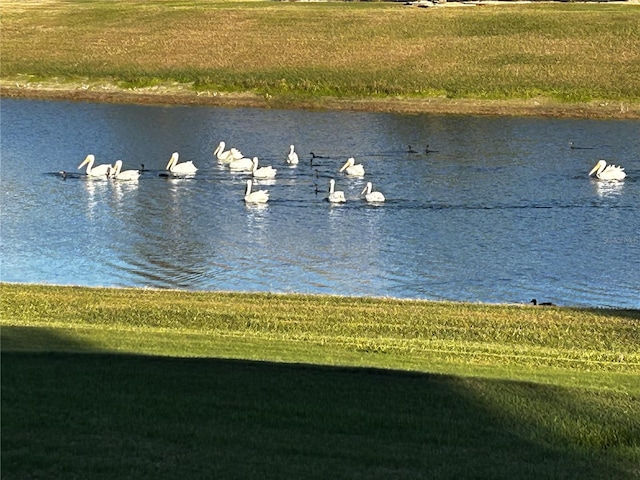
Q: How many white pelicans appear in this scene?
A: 12